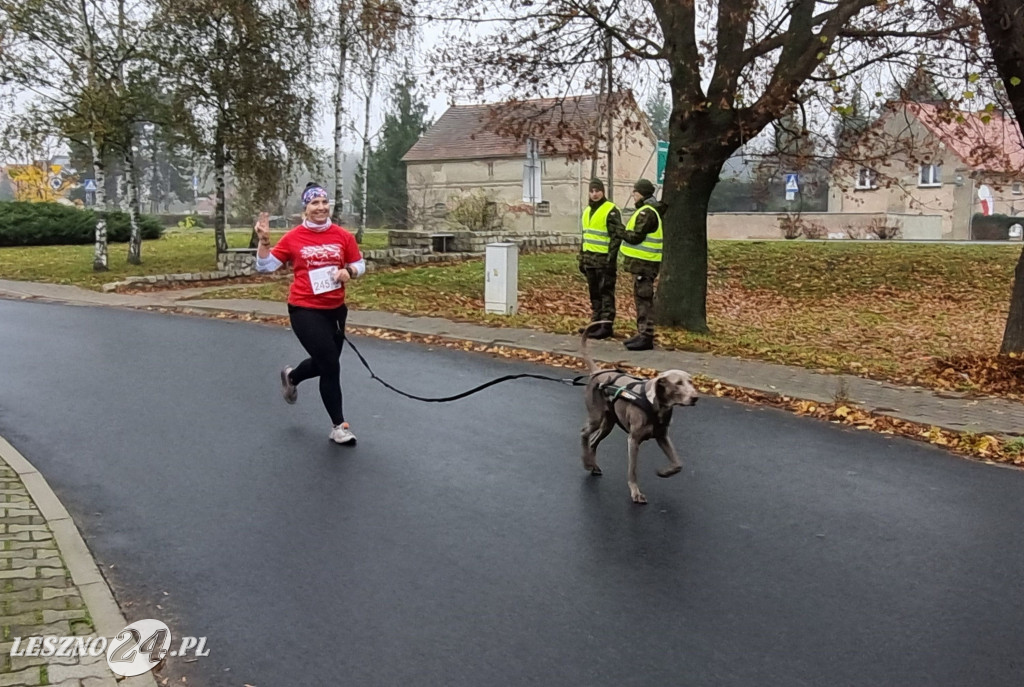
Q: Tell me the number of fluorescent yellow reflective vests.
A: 2